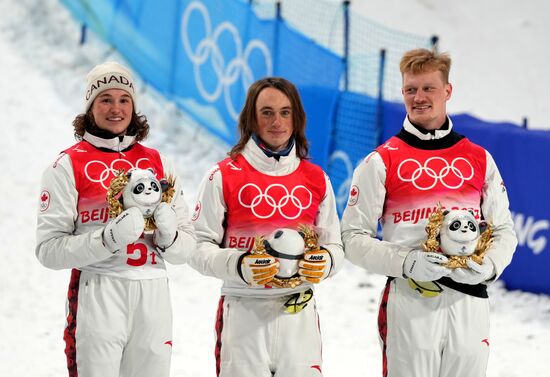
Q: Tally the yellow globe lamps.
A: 0